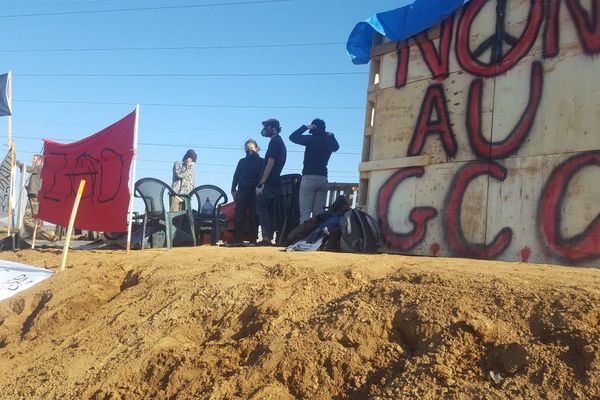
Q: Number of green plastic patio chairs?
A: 2